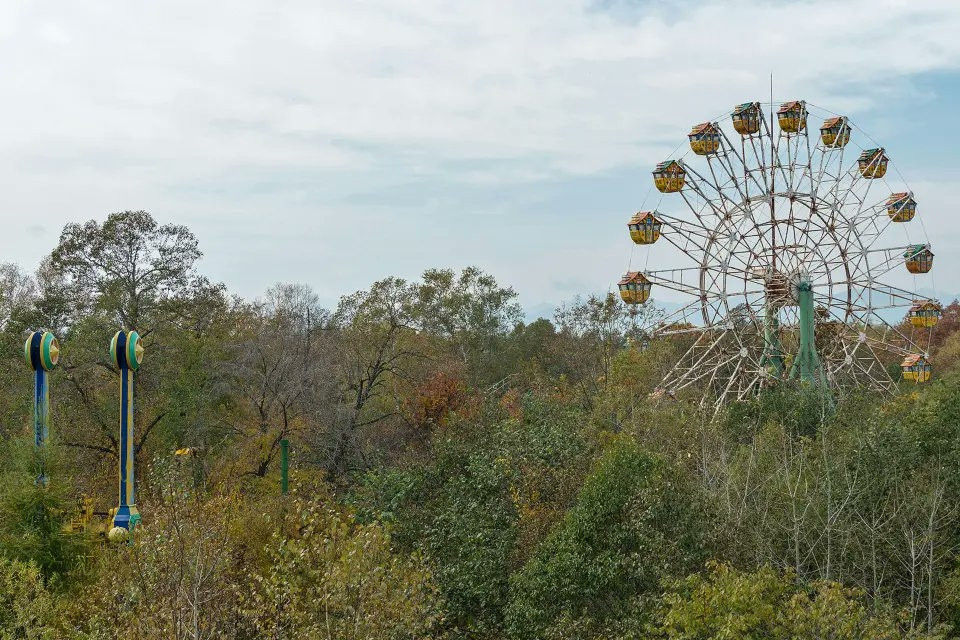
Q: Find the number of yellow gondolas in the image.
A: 12